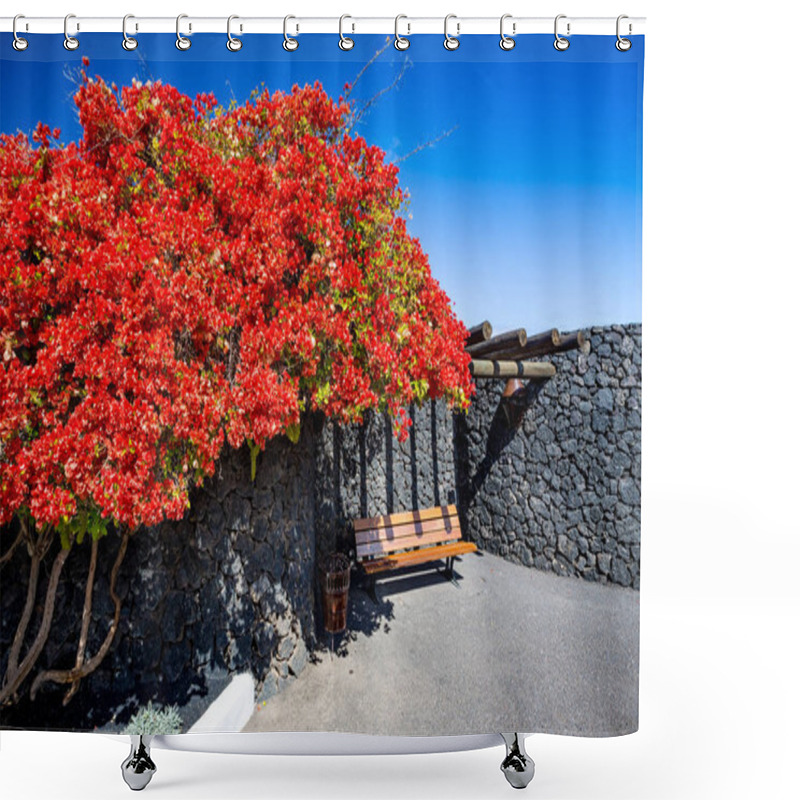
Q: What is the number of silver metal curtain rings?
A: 12